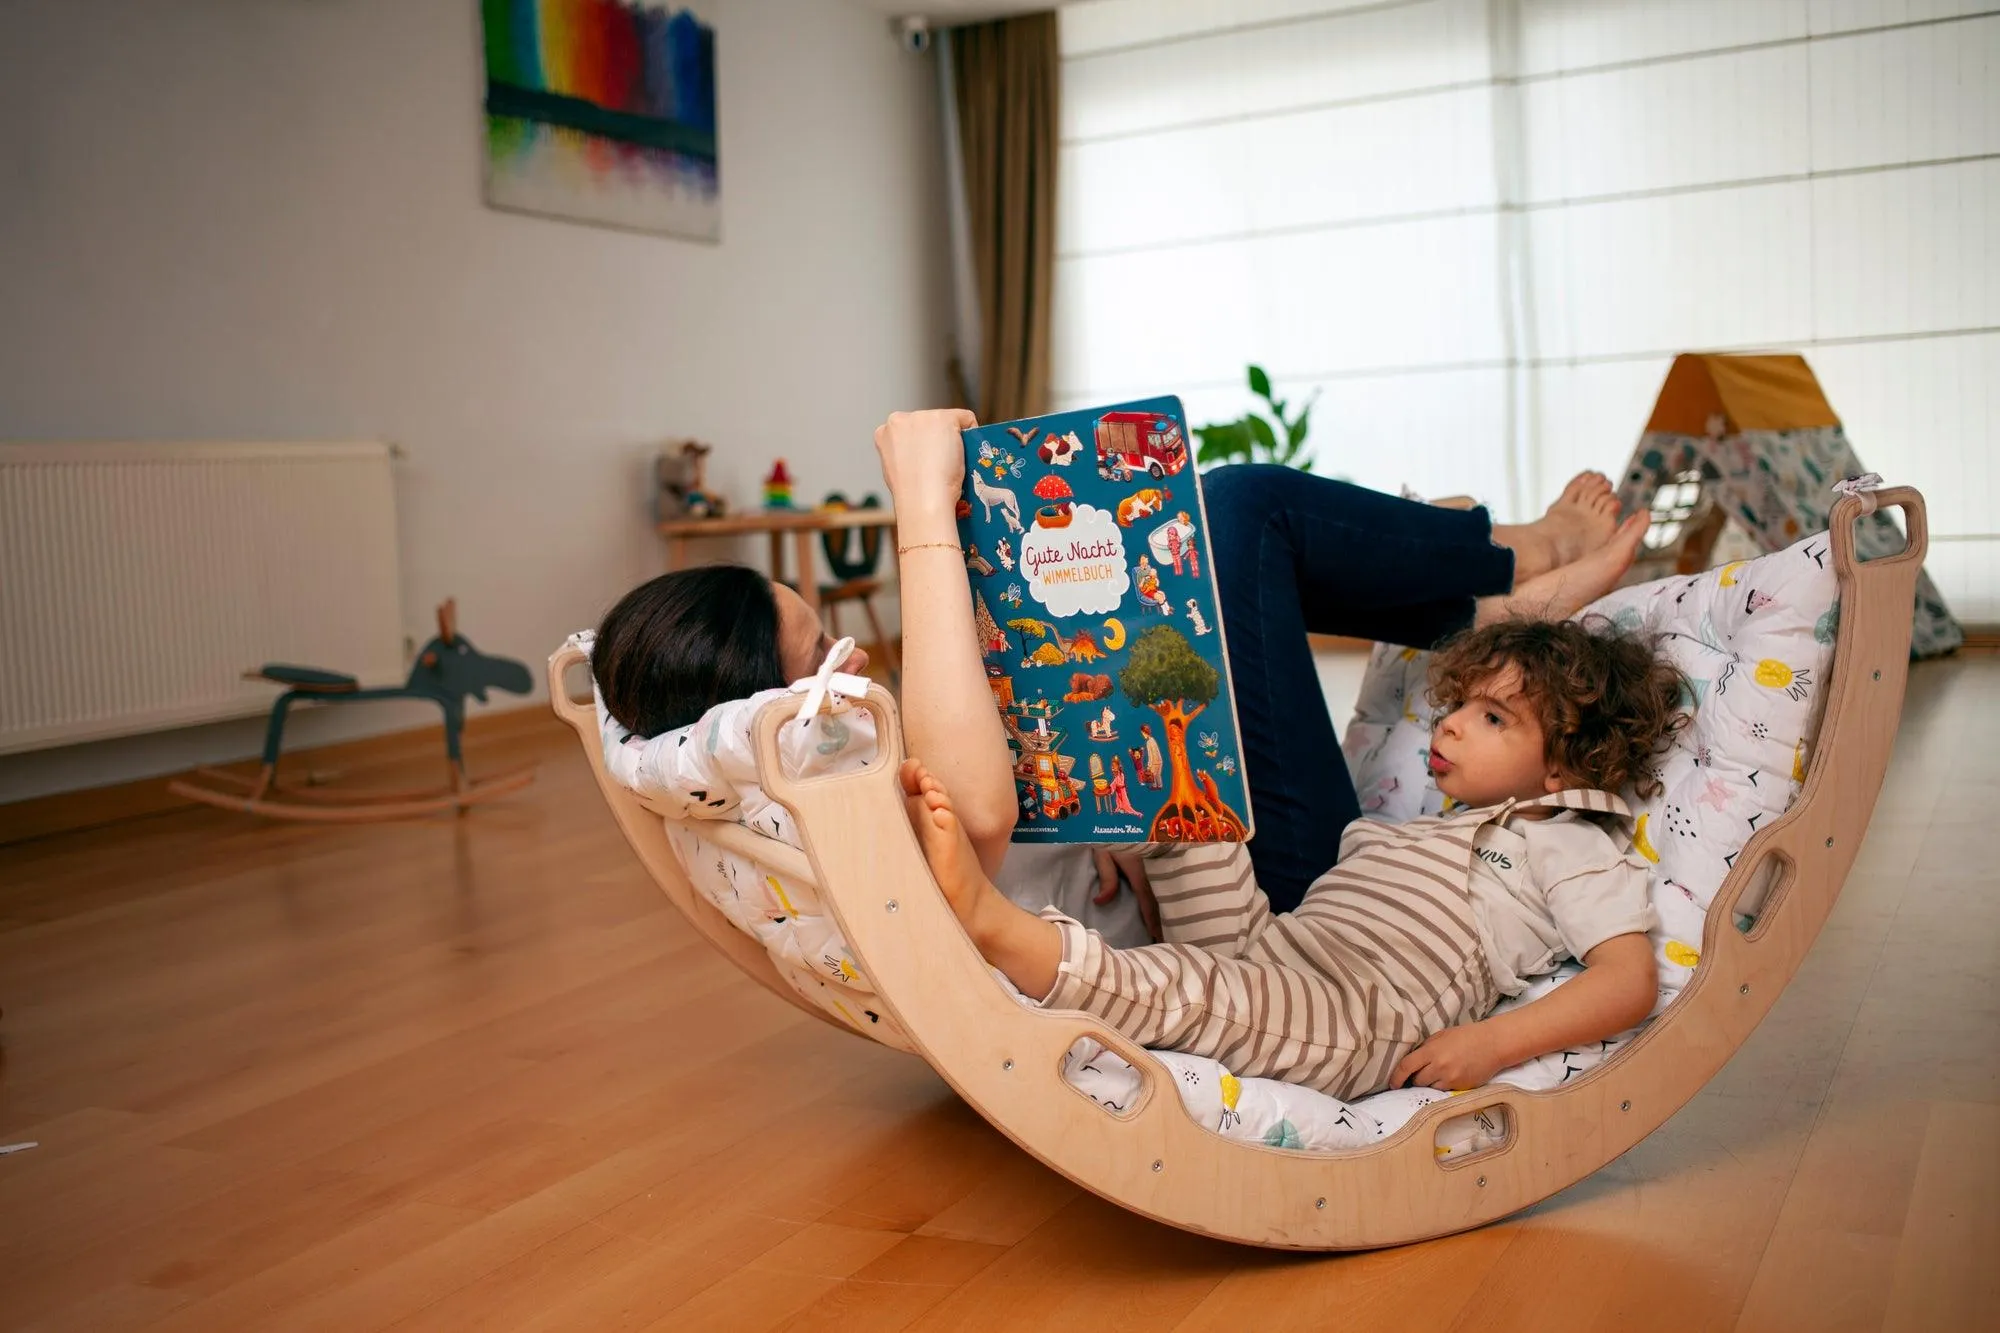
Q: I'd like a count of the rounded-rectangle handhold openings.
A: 6